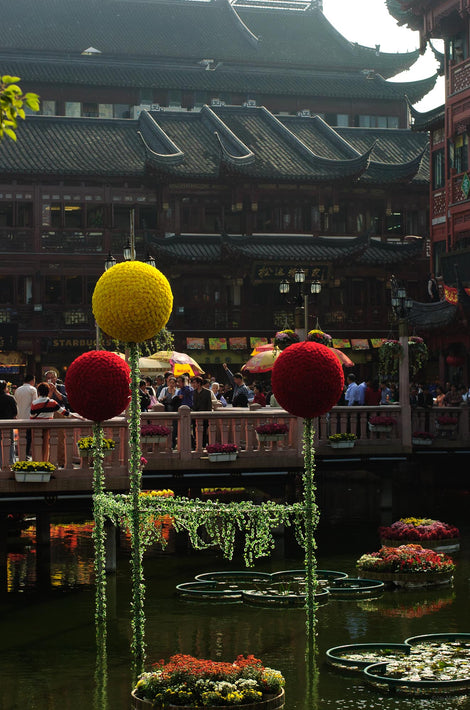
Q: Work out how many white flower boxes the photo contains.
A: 9